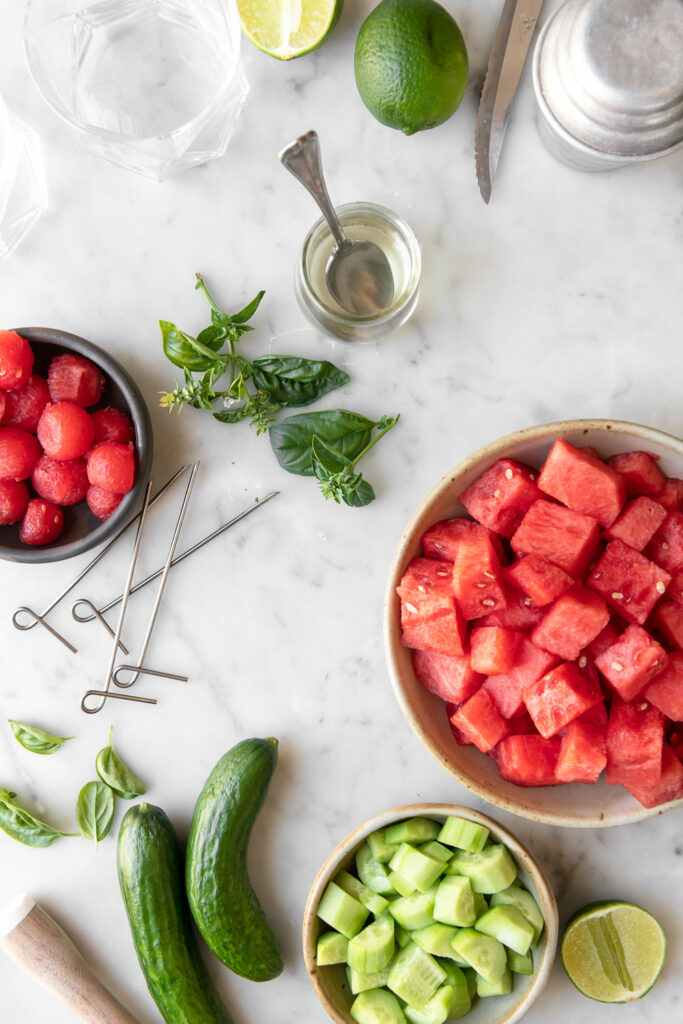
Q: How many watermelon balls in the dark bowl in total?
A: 12